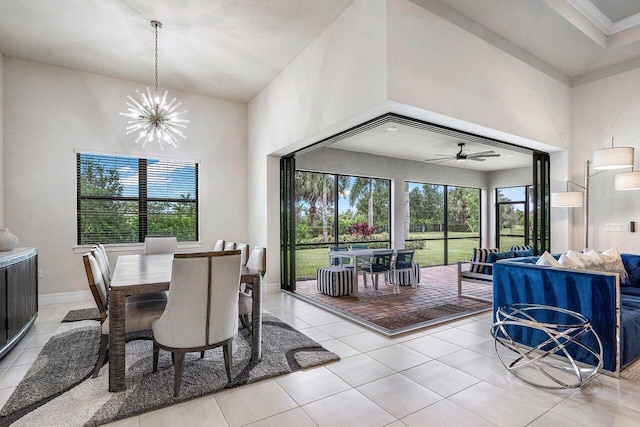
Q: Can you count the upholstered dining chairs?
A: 10